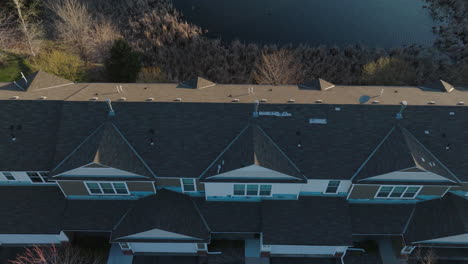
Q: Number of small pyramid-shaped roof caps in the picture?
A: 4